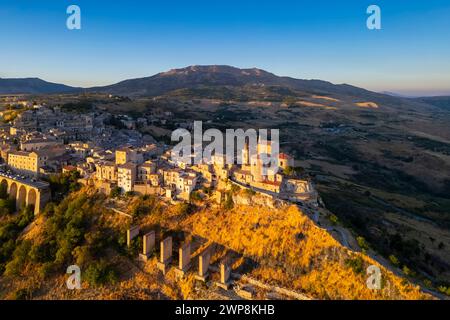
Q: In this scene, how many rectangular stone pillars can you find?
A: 6